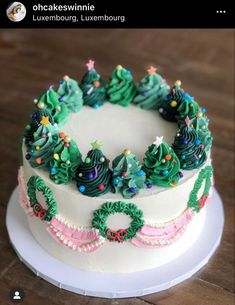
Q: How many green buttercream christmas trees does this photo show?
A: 15